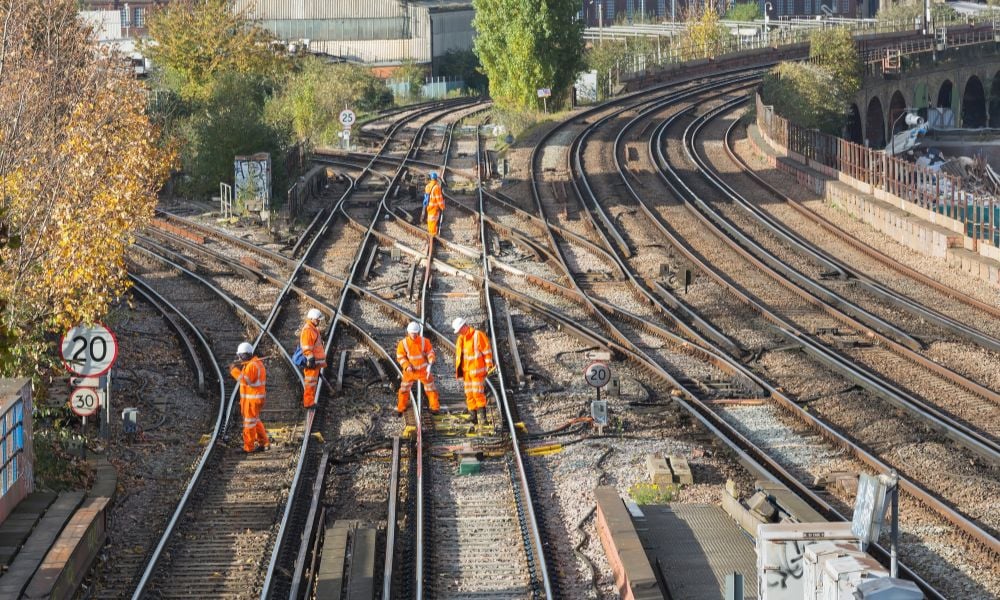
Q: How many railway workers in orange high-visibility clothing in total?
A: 5